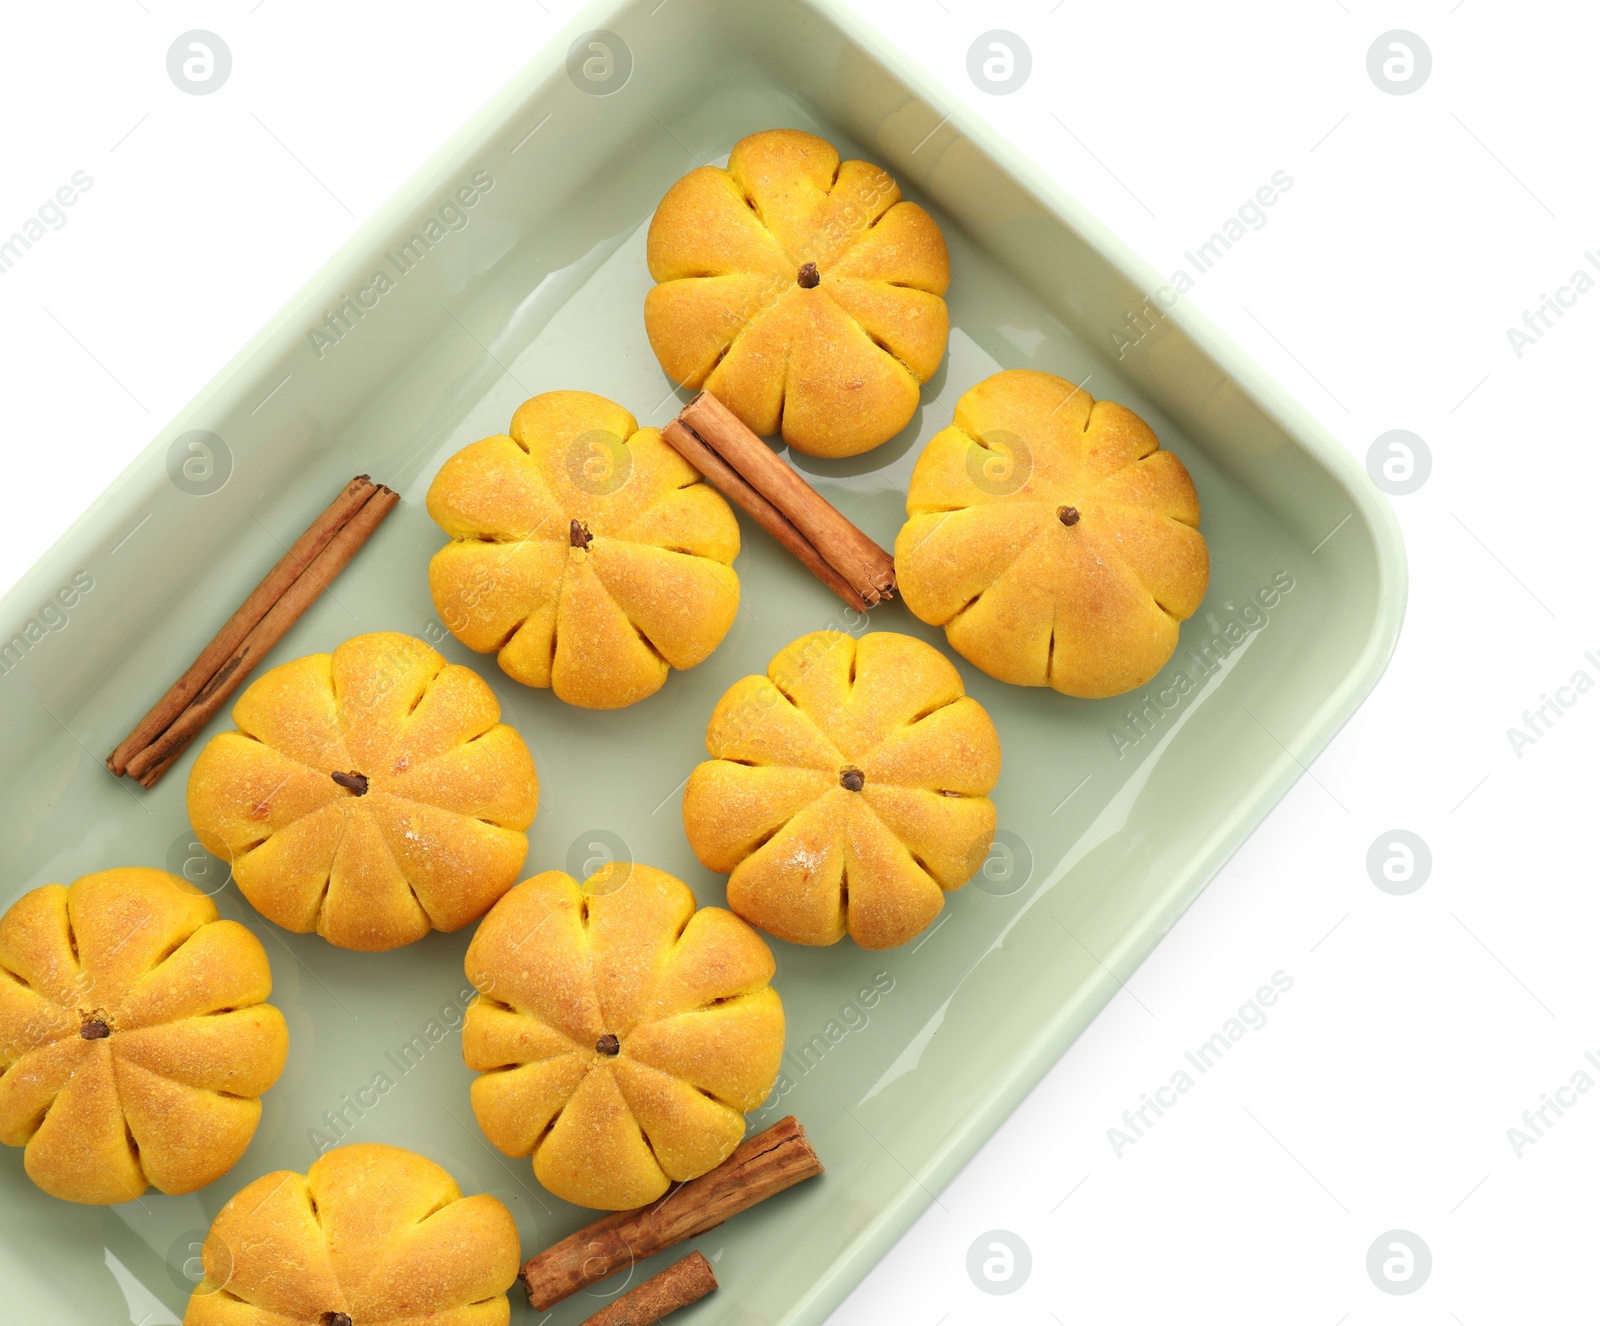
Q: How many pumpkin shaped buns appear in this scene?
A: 8